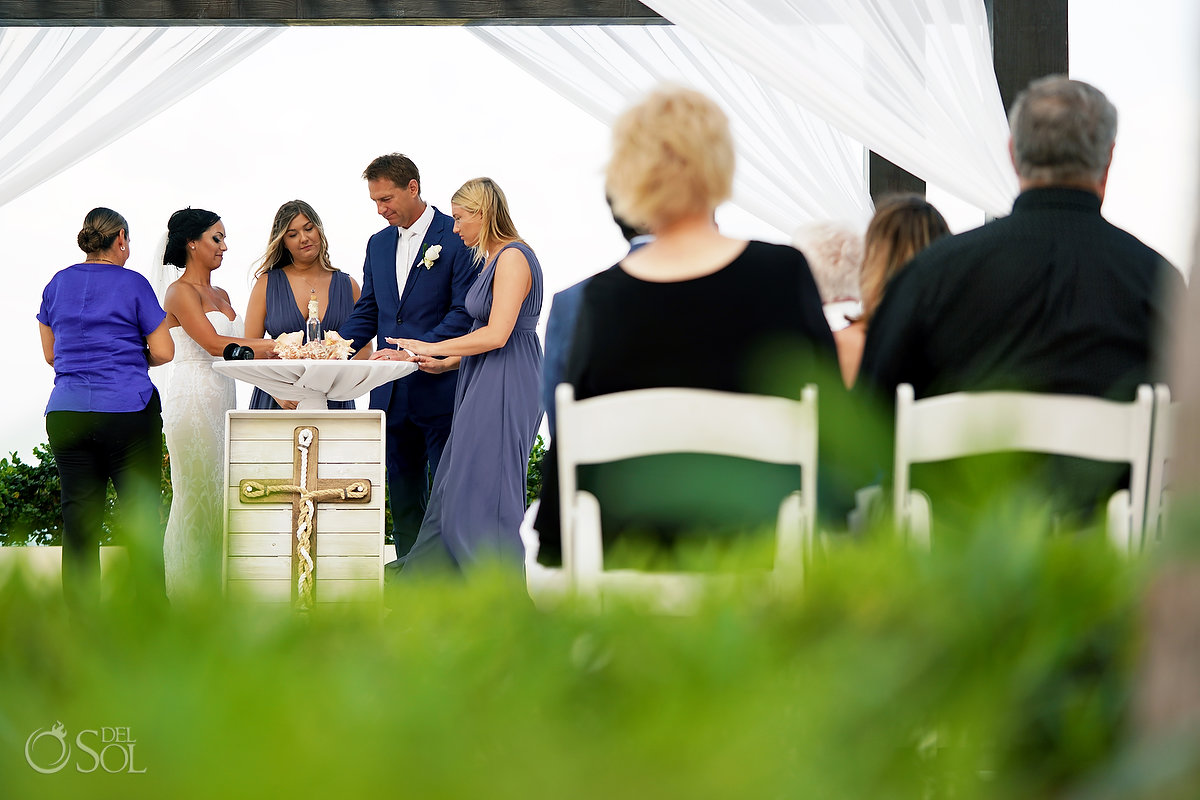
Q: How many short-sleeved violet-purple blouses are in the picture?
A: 1